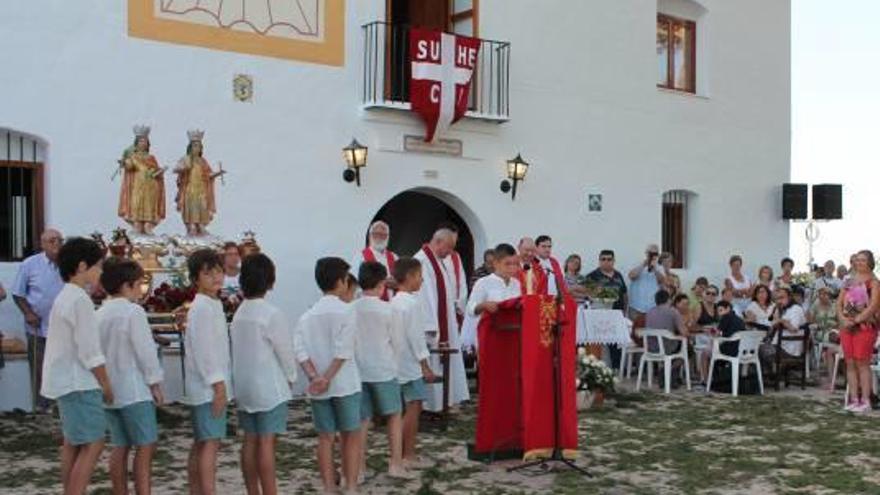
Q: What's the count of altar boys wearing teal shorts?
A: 7